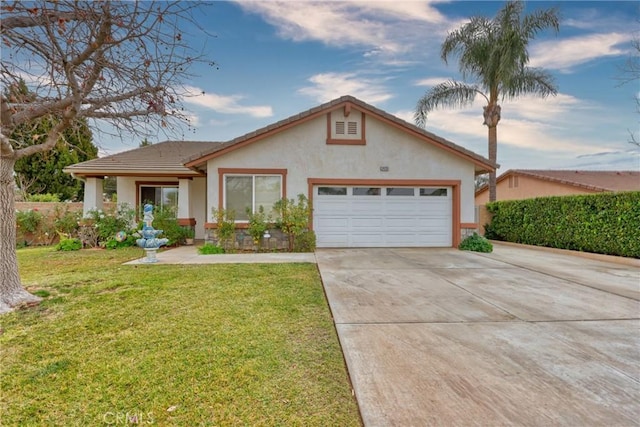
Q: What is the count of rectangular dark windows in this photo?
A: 4